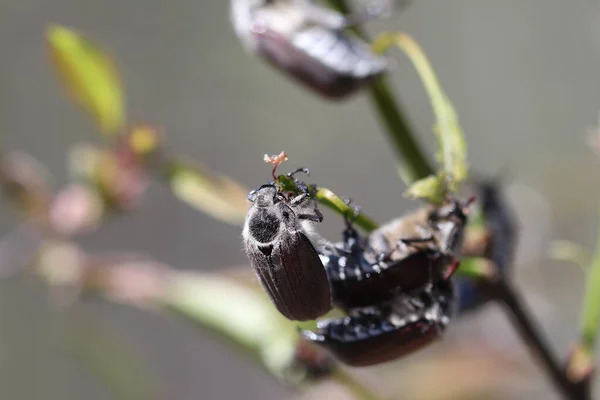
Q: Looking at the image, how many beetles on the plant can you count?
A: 5